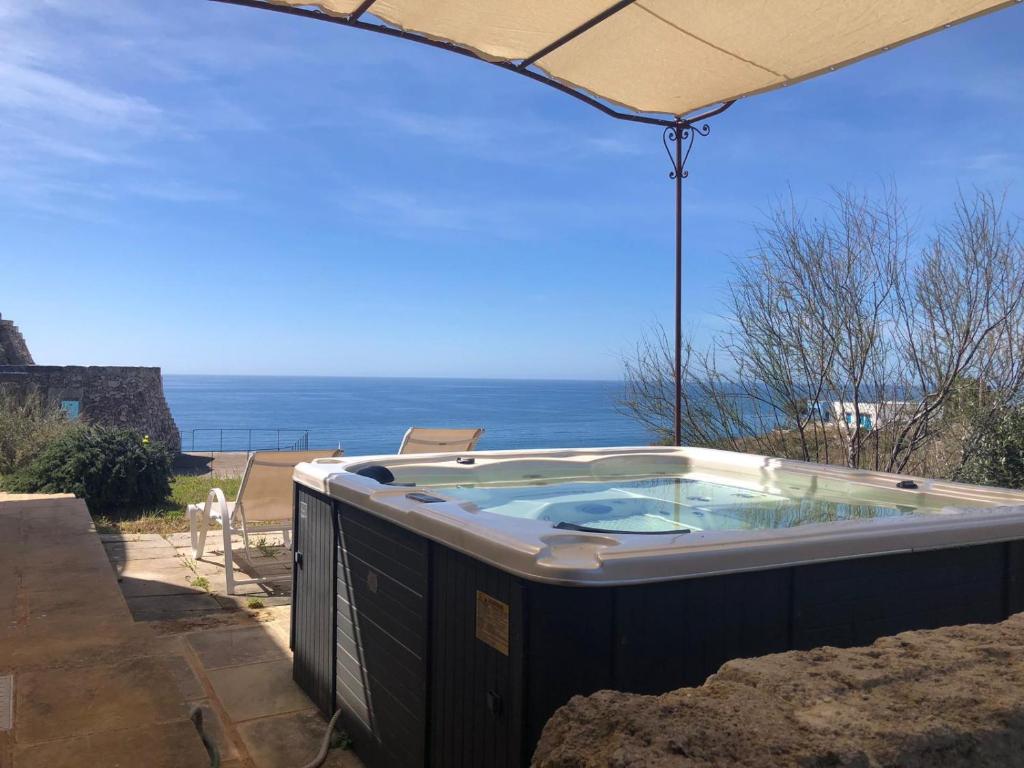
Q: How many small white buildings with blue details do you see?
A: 1